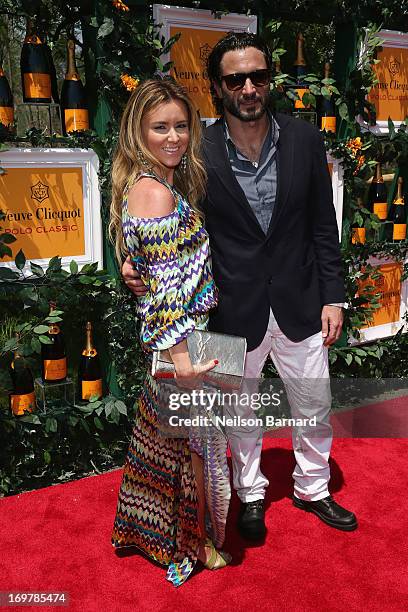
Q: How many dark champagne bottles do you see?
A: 11